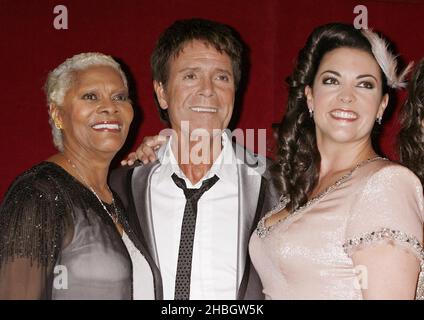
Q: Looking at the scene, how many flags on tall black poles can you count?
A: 0